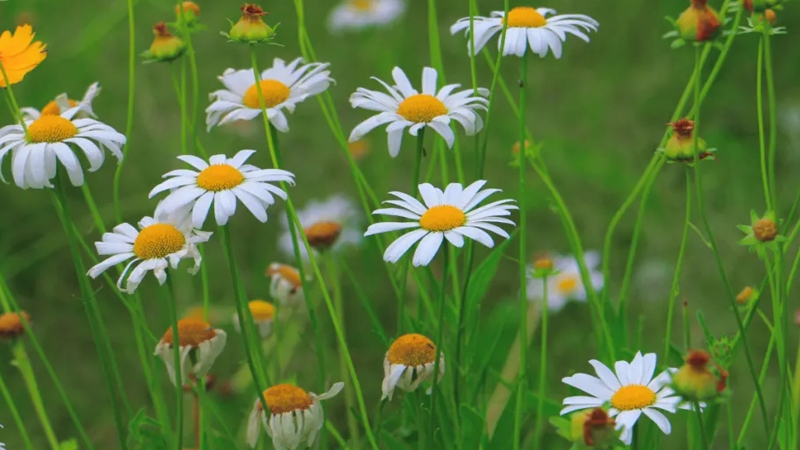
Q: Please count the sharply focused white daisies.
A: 8